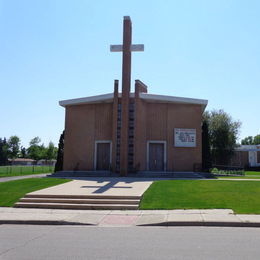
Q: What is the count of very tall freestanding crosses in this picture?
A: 1